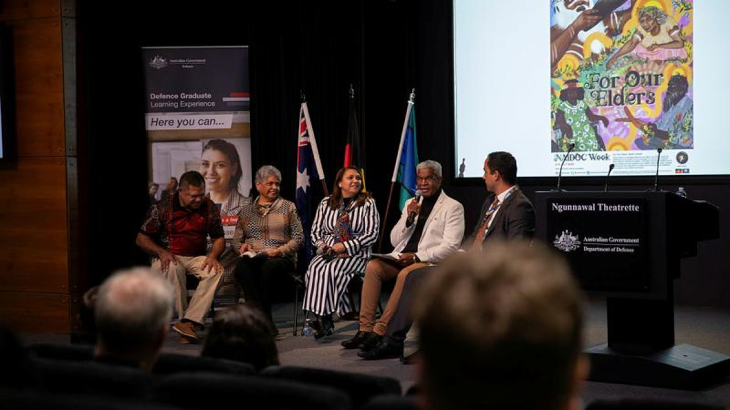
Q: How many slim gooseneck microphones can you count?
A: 3